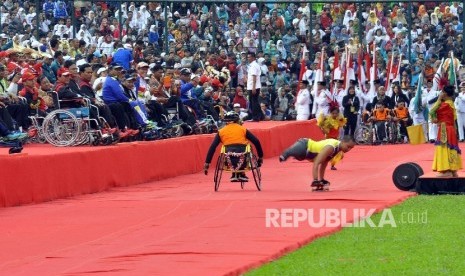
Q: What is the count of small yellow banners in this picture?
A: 1